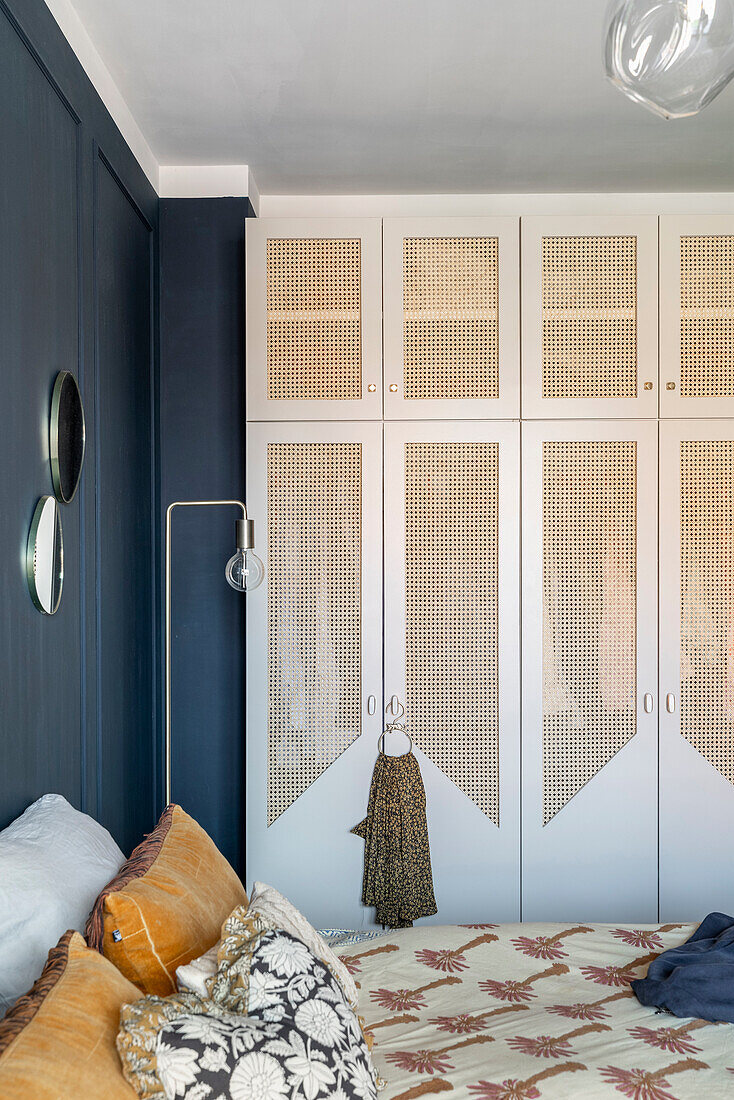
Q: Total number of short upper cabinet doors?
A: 4